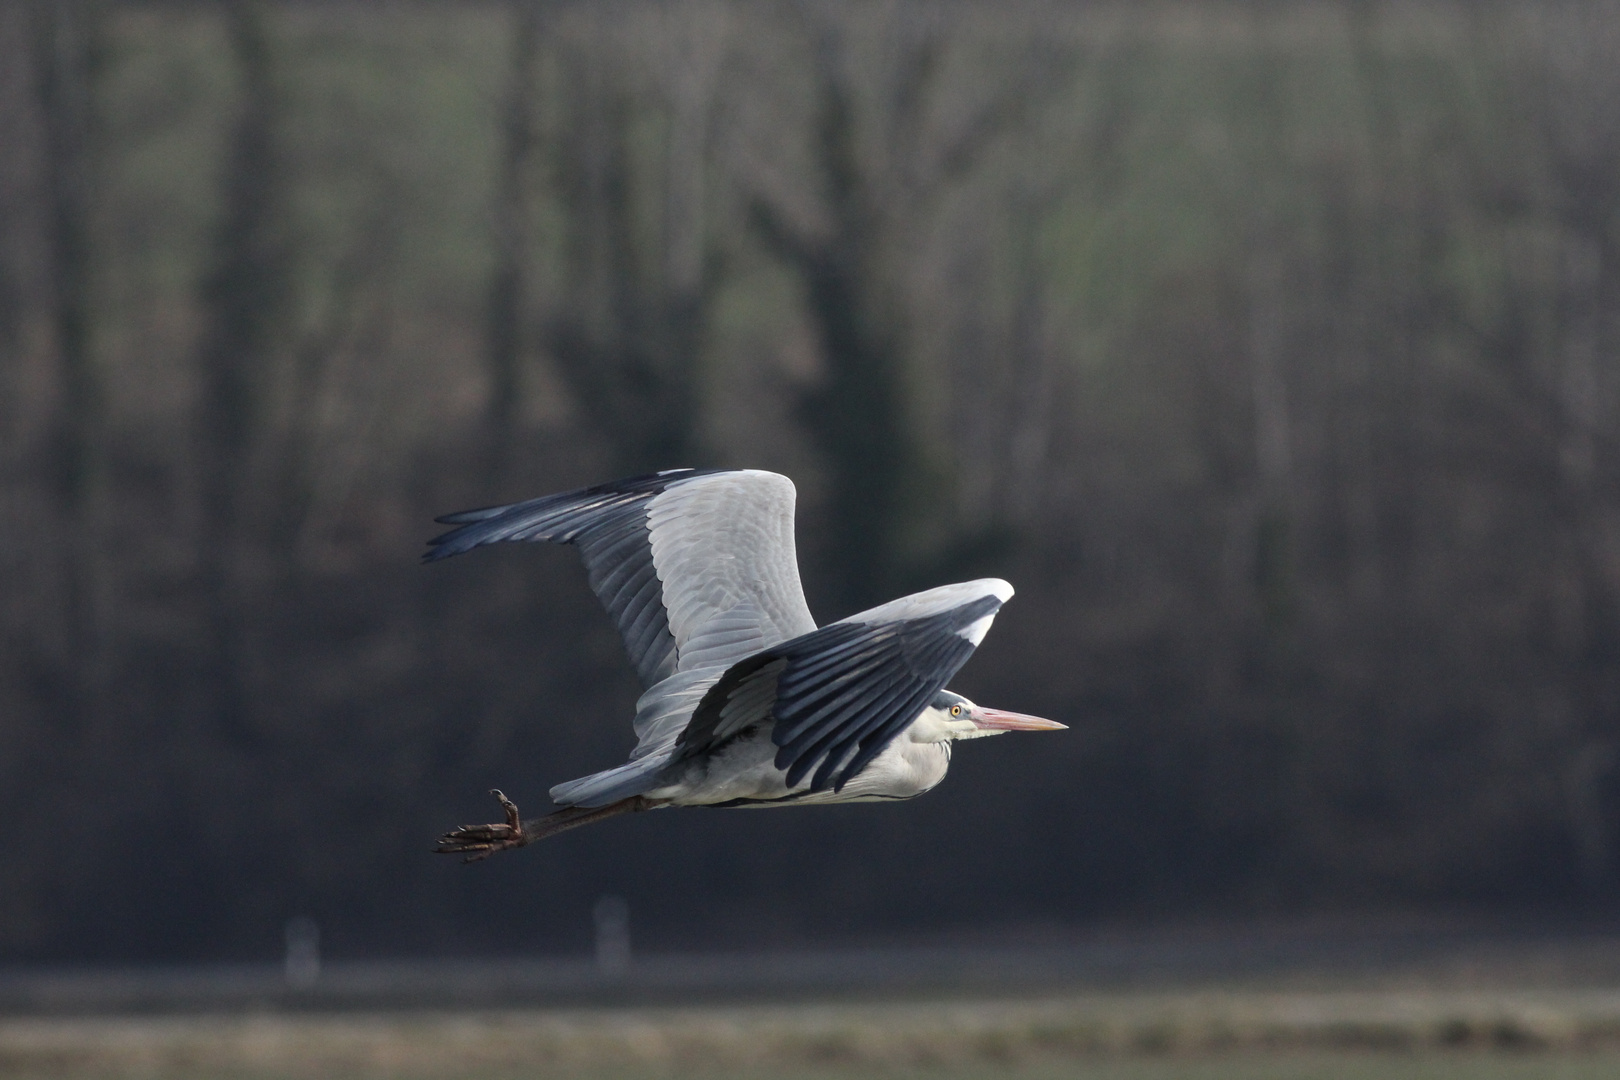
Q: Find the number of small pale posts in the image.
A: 2